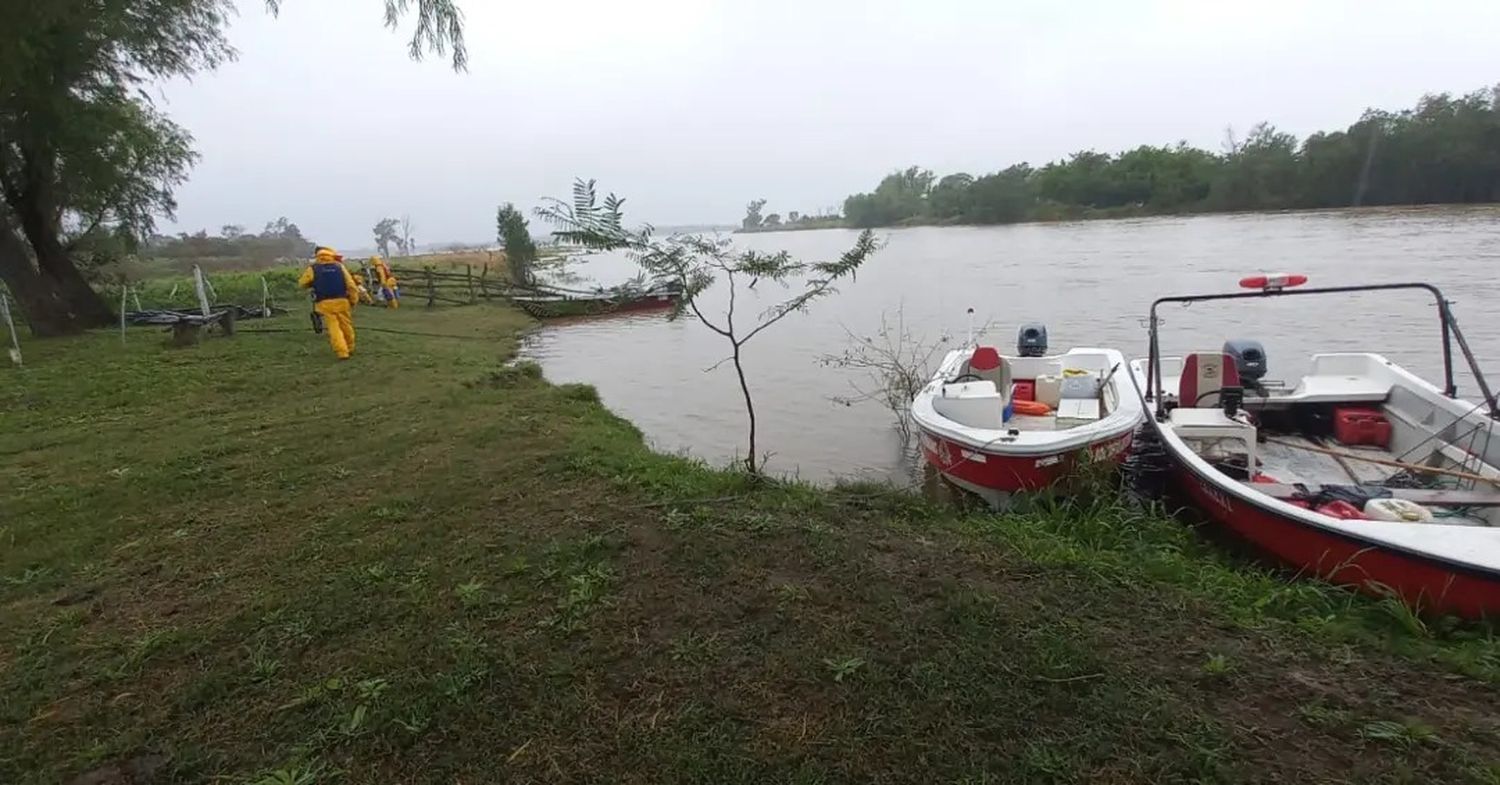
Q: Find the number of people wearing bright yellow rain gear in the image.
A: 3